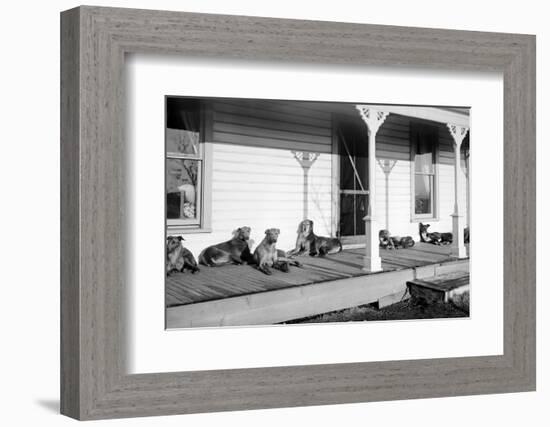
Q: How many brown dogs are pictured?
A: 0